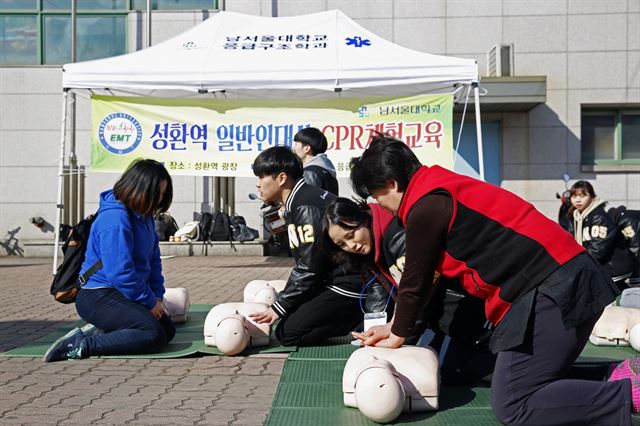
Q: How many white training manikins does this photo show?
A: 5